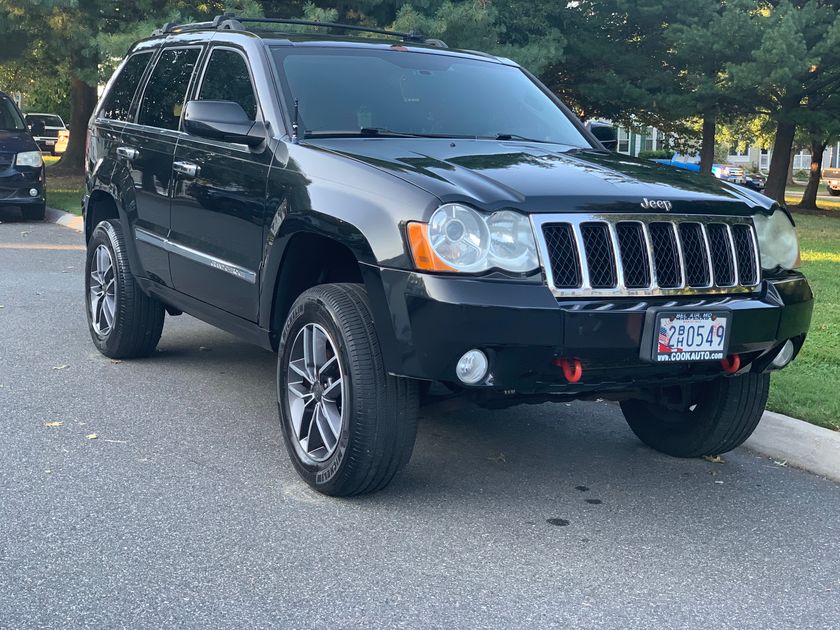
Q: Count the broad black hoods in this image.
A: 1